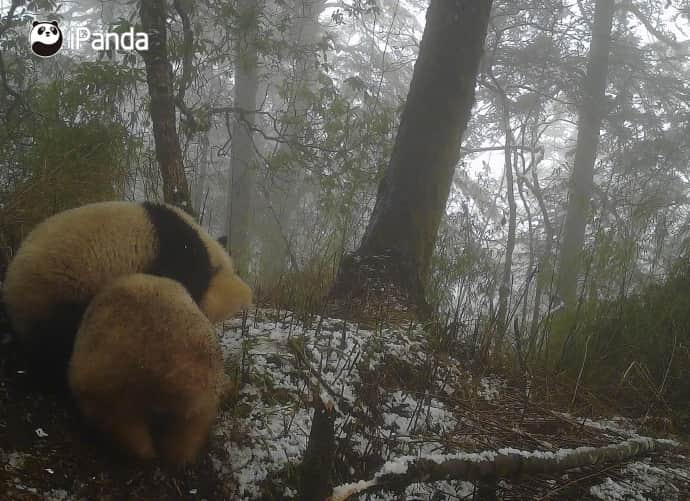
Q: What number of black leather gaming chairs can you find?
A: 0